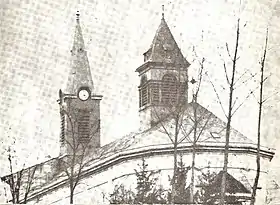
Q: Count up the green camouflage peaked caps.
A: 0